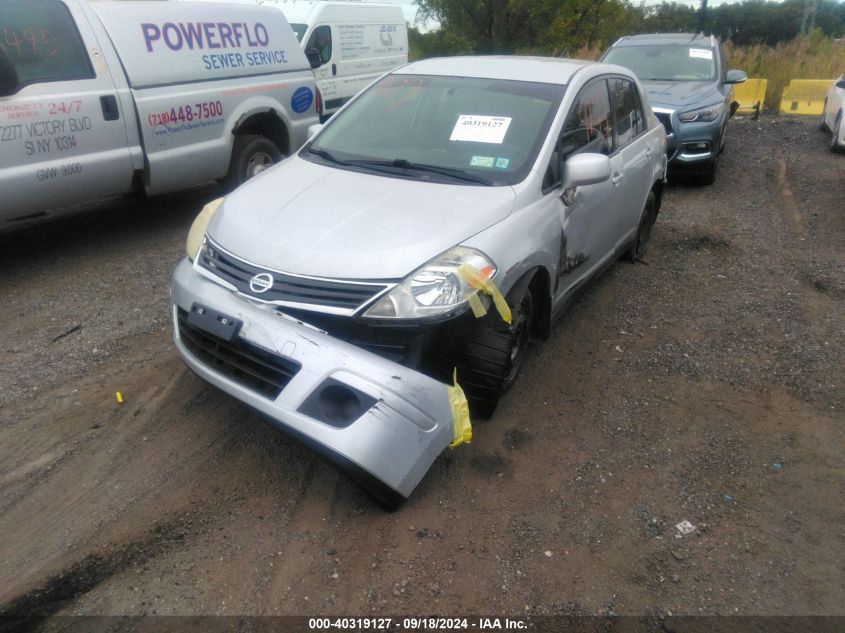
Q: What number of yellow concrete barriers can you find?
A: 2